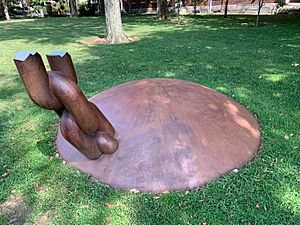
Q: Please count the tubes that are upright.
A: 2